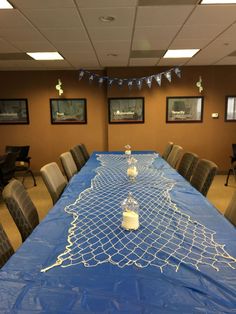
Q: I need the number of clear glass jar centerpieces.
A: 3